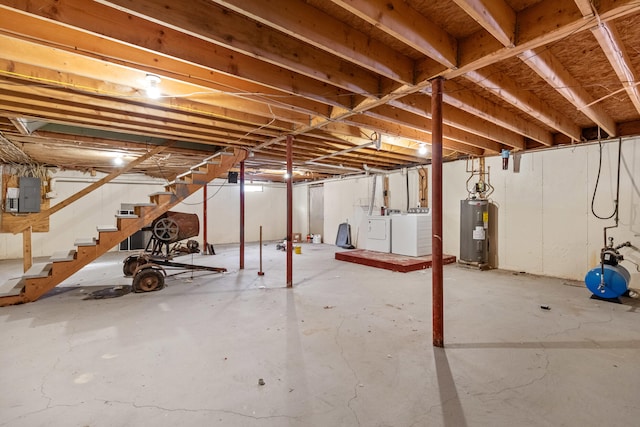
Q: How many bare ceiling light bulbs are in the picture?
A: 4